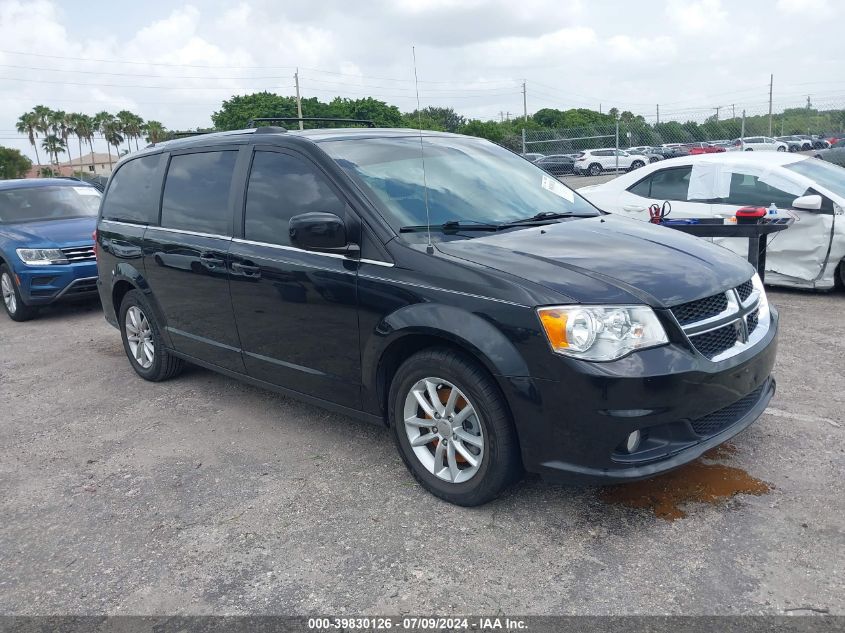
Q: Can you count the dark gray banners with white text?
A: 1